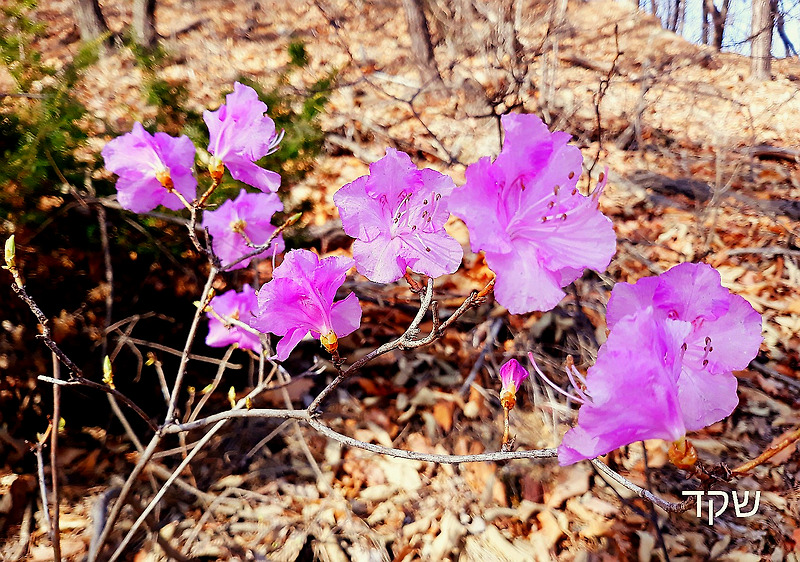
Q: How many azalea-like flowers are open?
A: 9